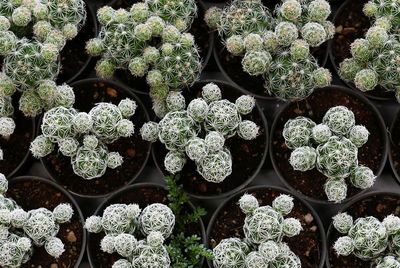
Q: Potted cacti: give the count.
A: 12